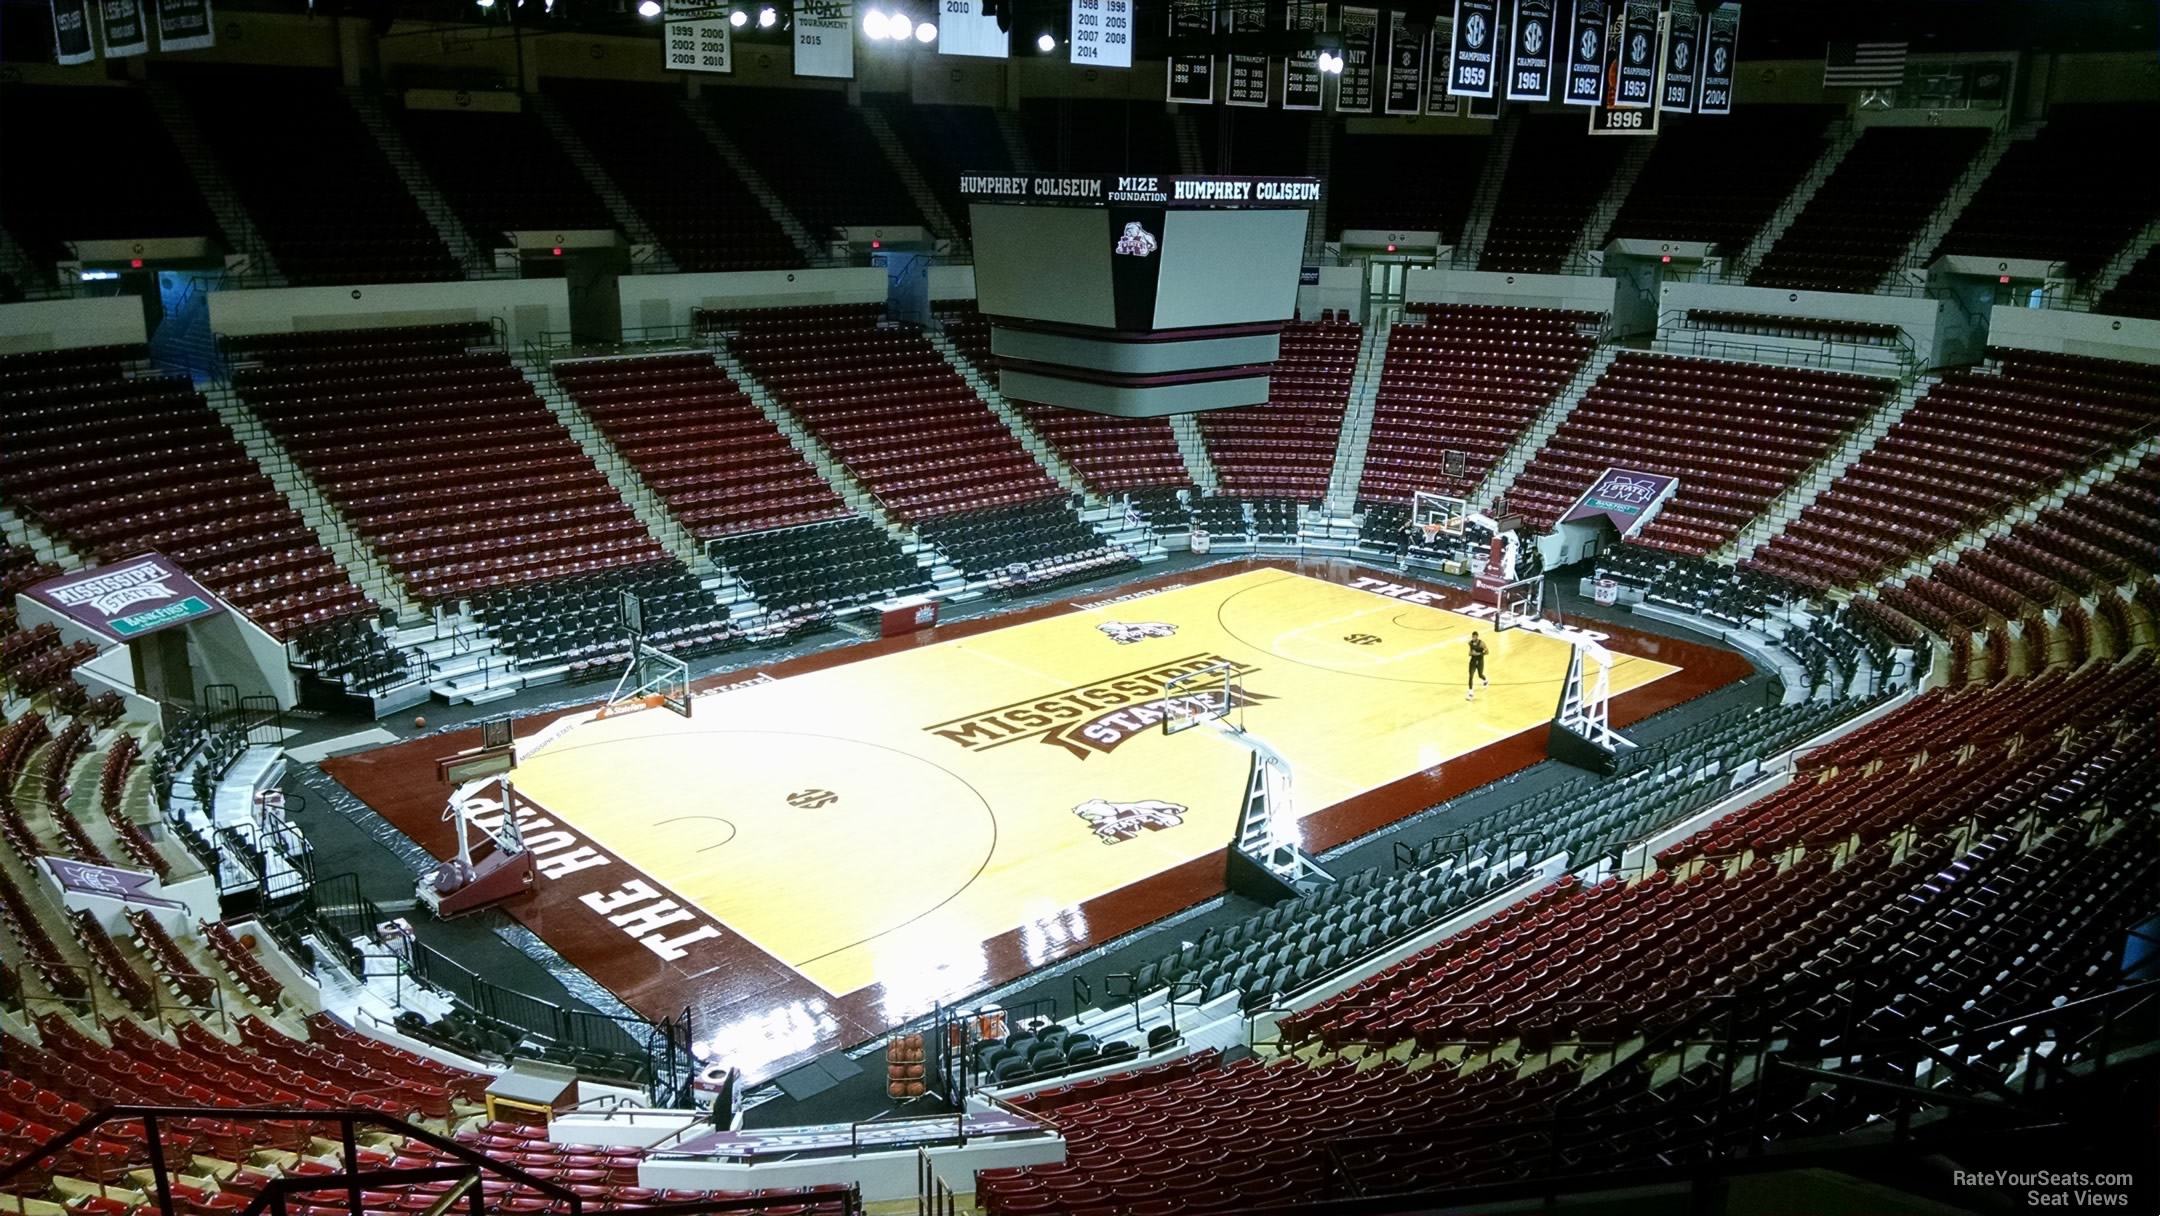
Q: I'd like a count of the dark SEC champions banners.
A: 6